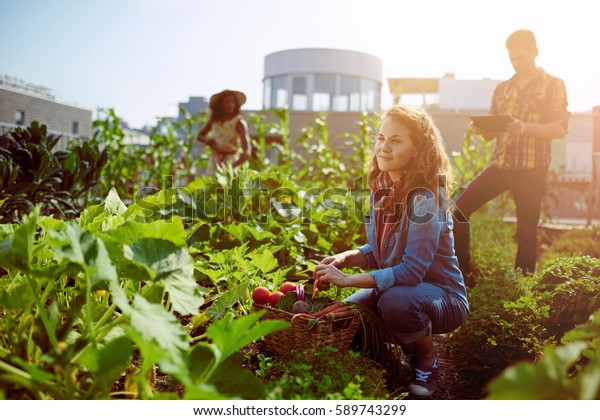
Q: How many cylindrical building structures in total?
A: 1